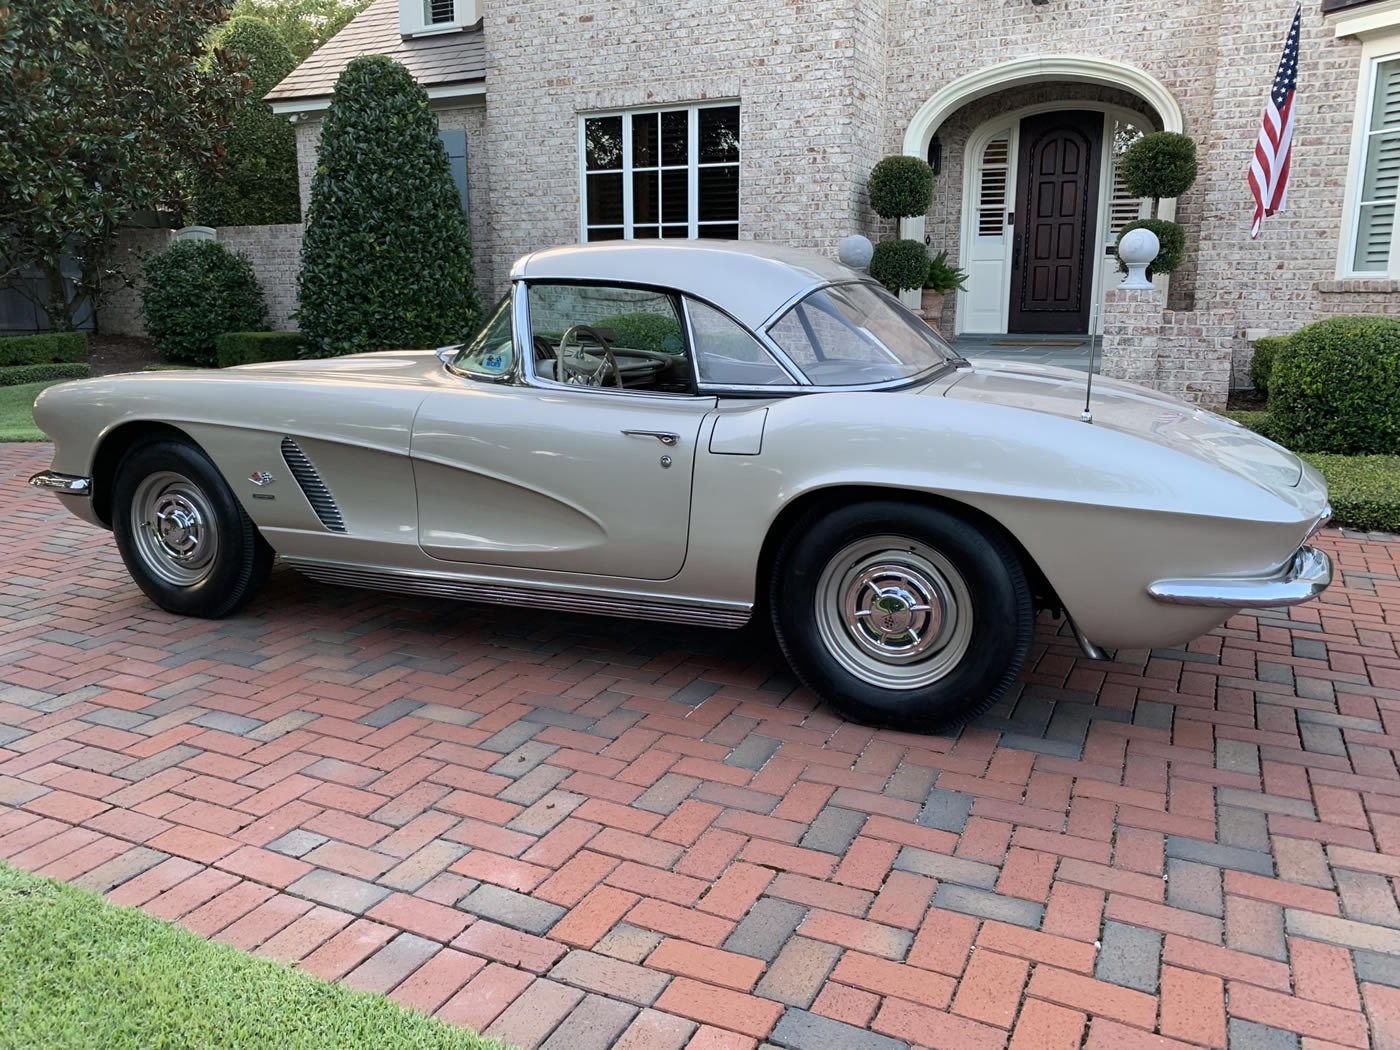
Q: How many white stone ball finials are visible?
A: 2